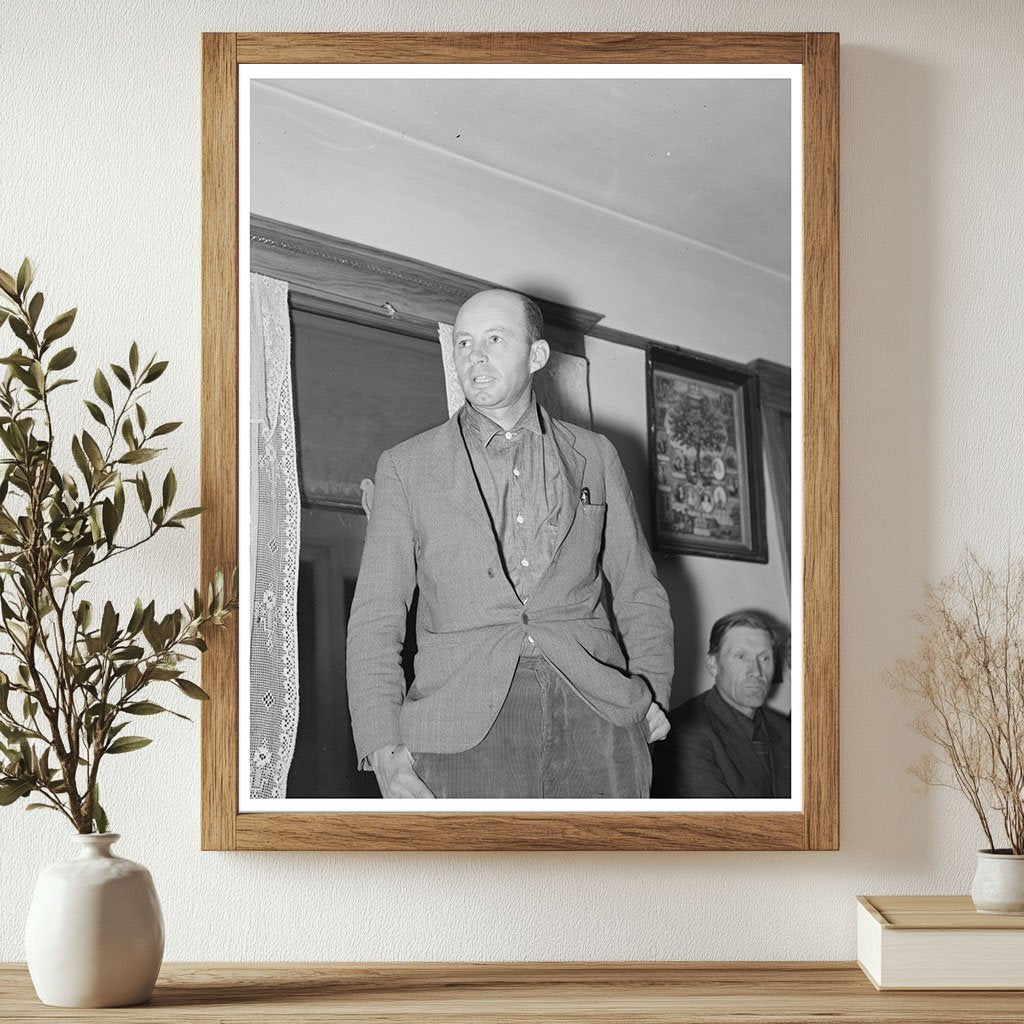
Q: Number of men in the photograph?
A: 2